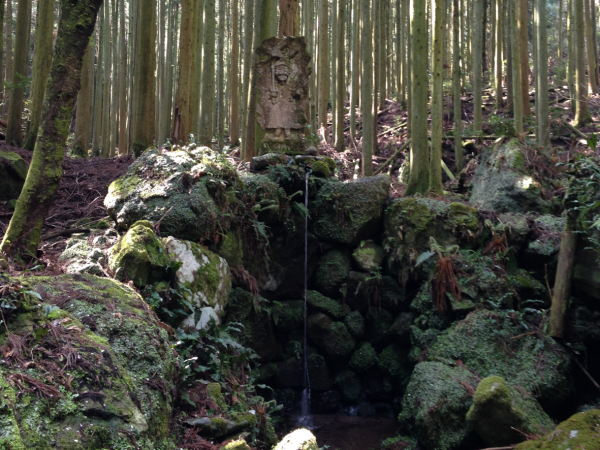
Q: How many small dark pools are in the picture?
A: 1